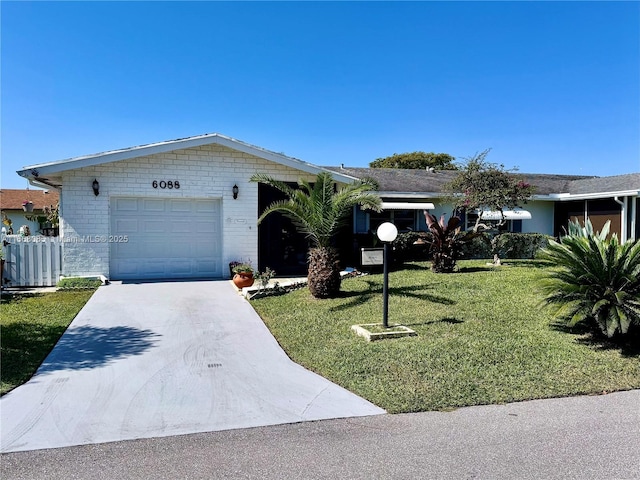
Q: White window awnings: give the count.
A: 2